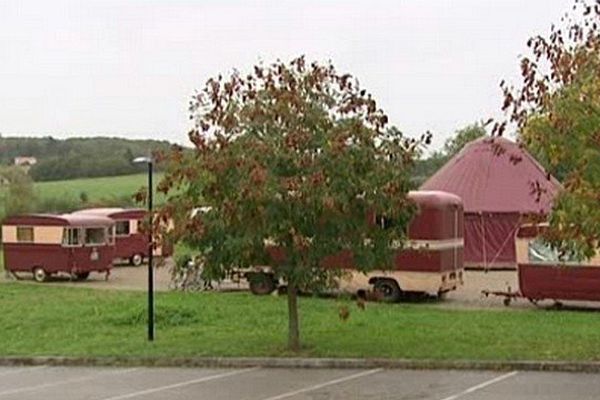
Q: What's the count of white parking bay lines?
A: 5